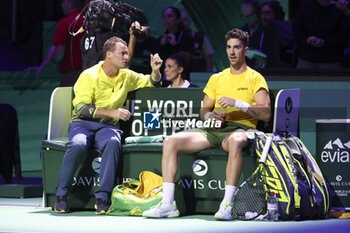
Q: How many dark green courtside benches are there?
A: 1